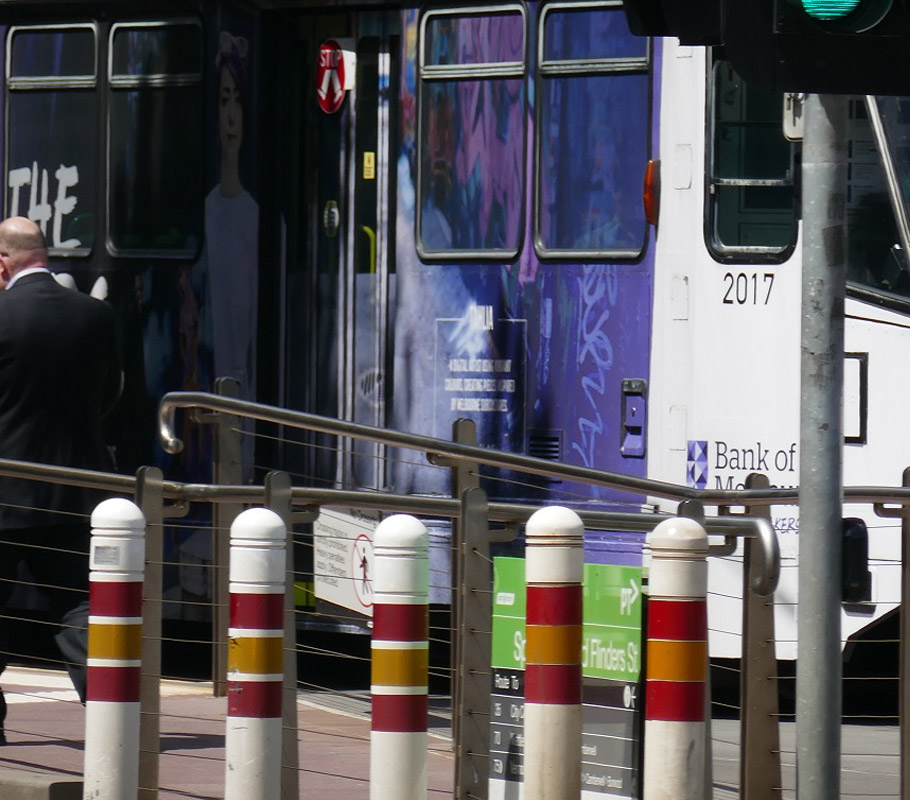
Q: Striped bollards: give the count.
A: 5